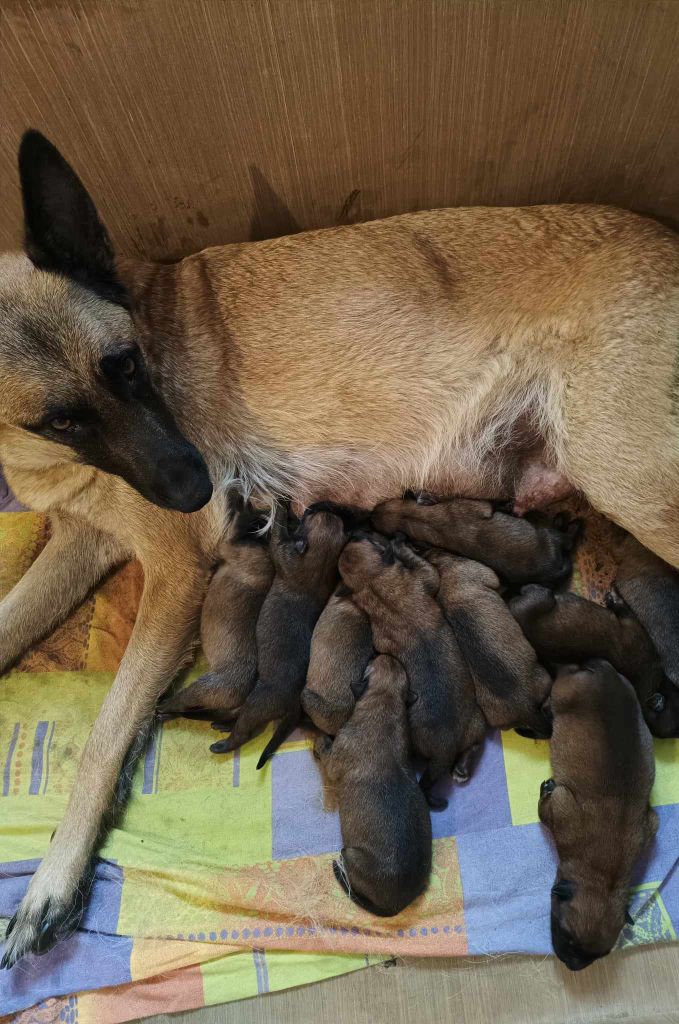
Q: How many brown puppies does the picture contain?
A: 10